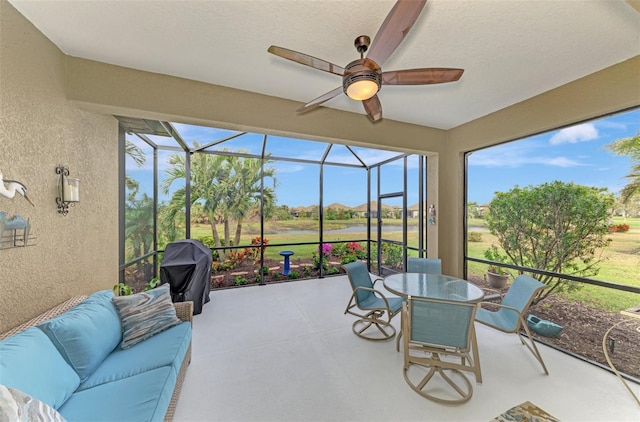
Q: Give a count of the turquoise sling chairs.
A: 4